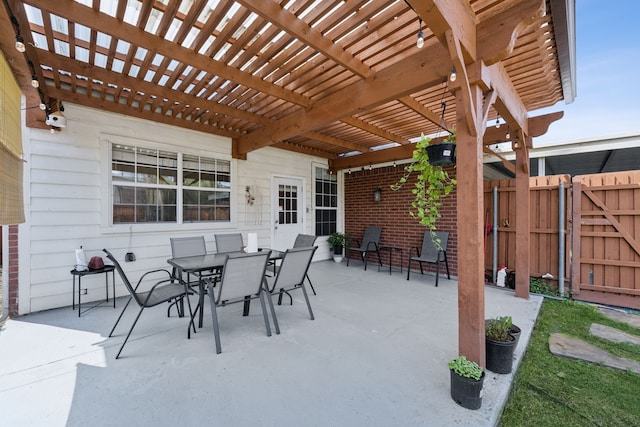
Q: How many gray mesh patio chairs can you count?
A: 8